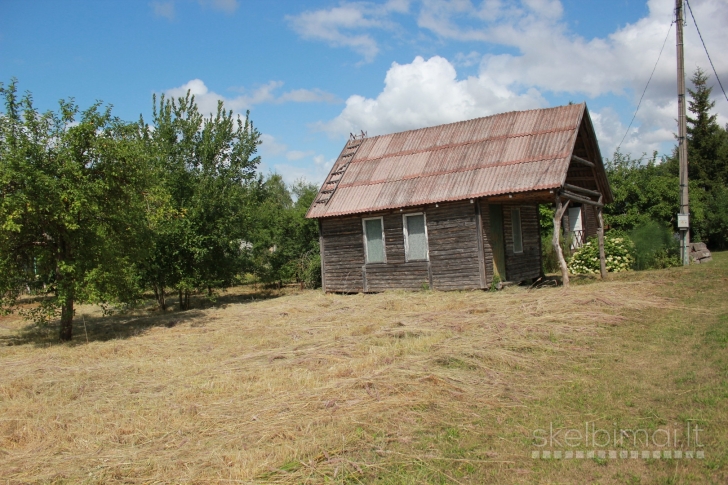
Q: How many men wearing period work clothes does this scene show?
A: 0